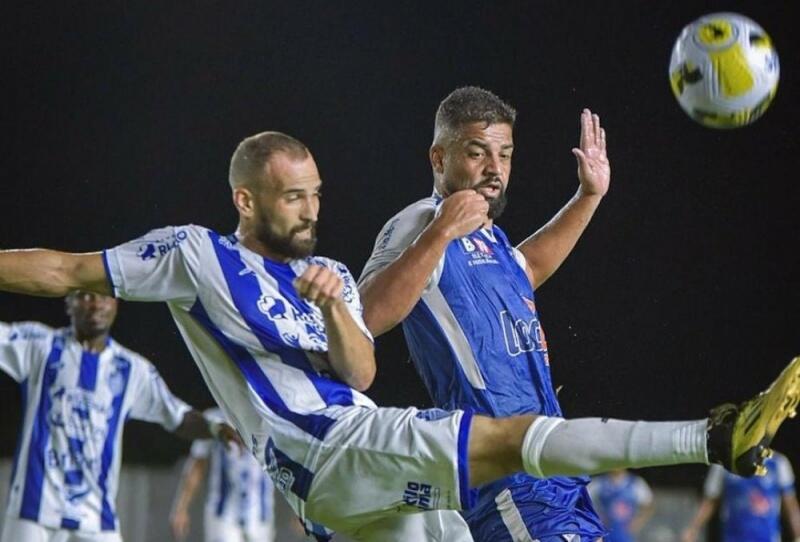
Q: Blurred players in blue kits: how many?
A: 2